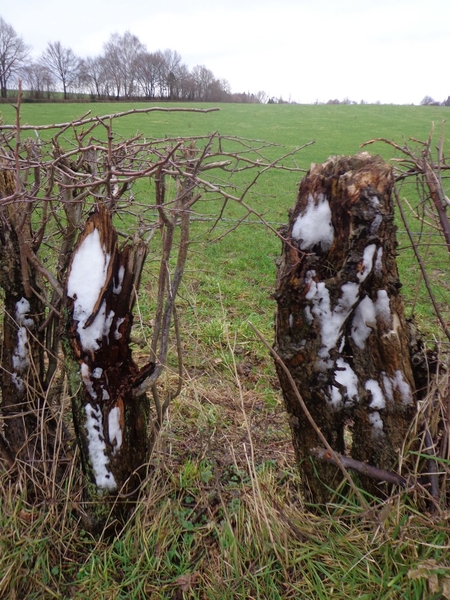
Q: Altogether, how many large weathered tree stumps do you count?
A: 2